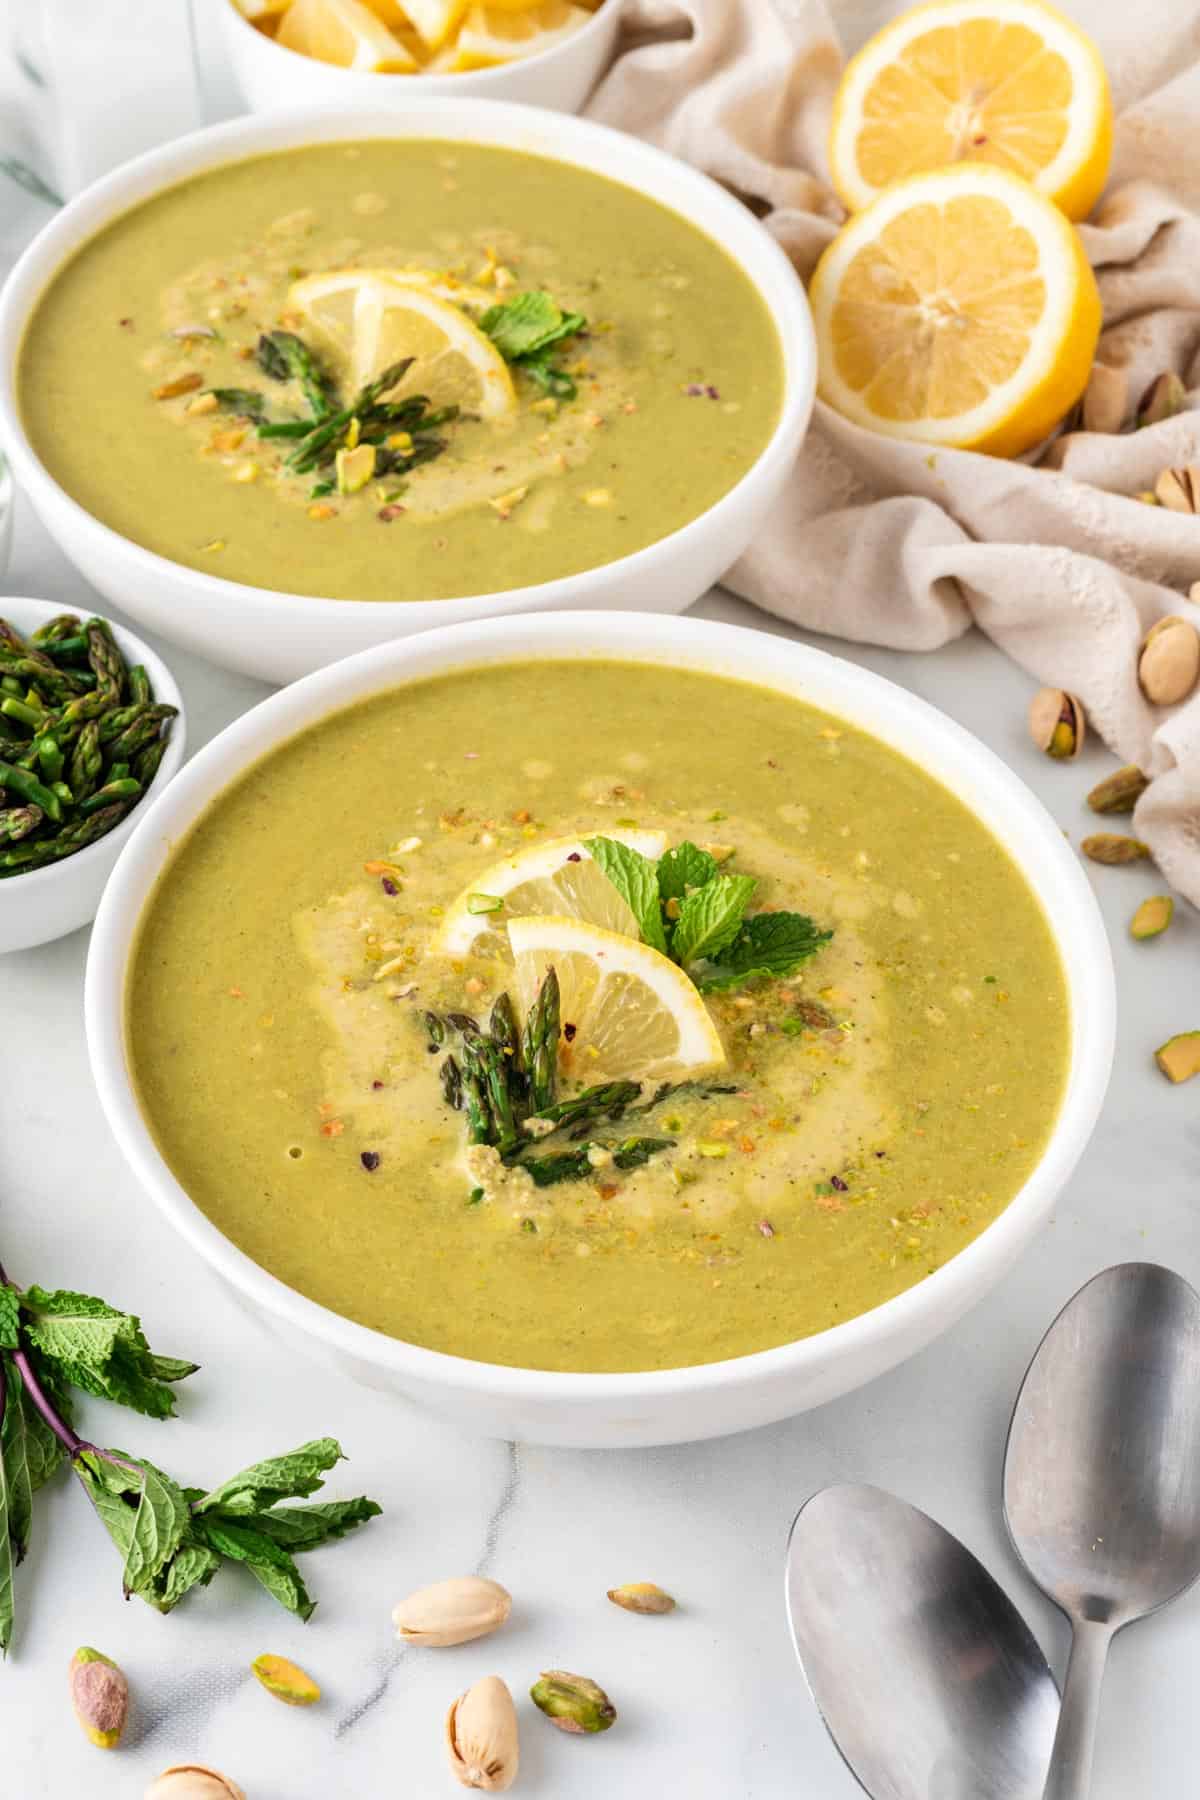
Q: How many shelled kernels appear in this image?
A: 8